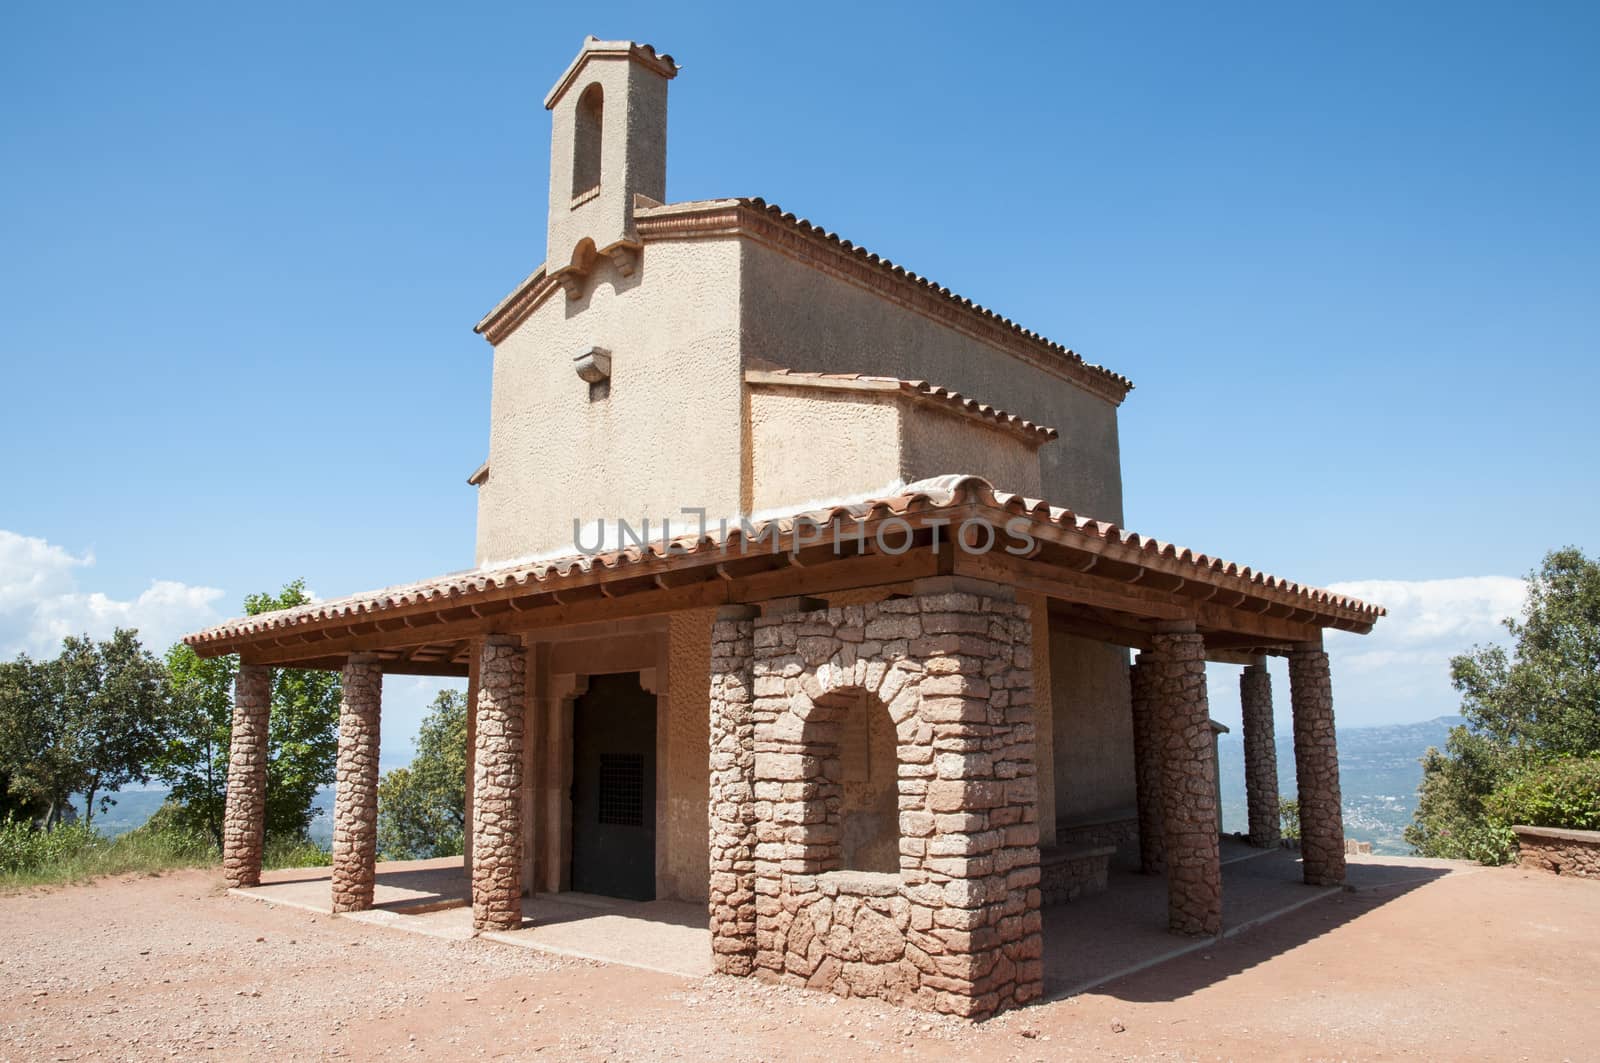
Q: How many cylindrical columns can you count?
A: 8